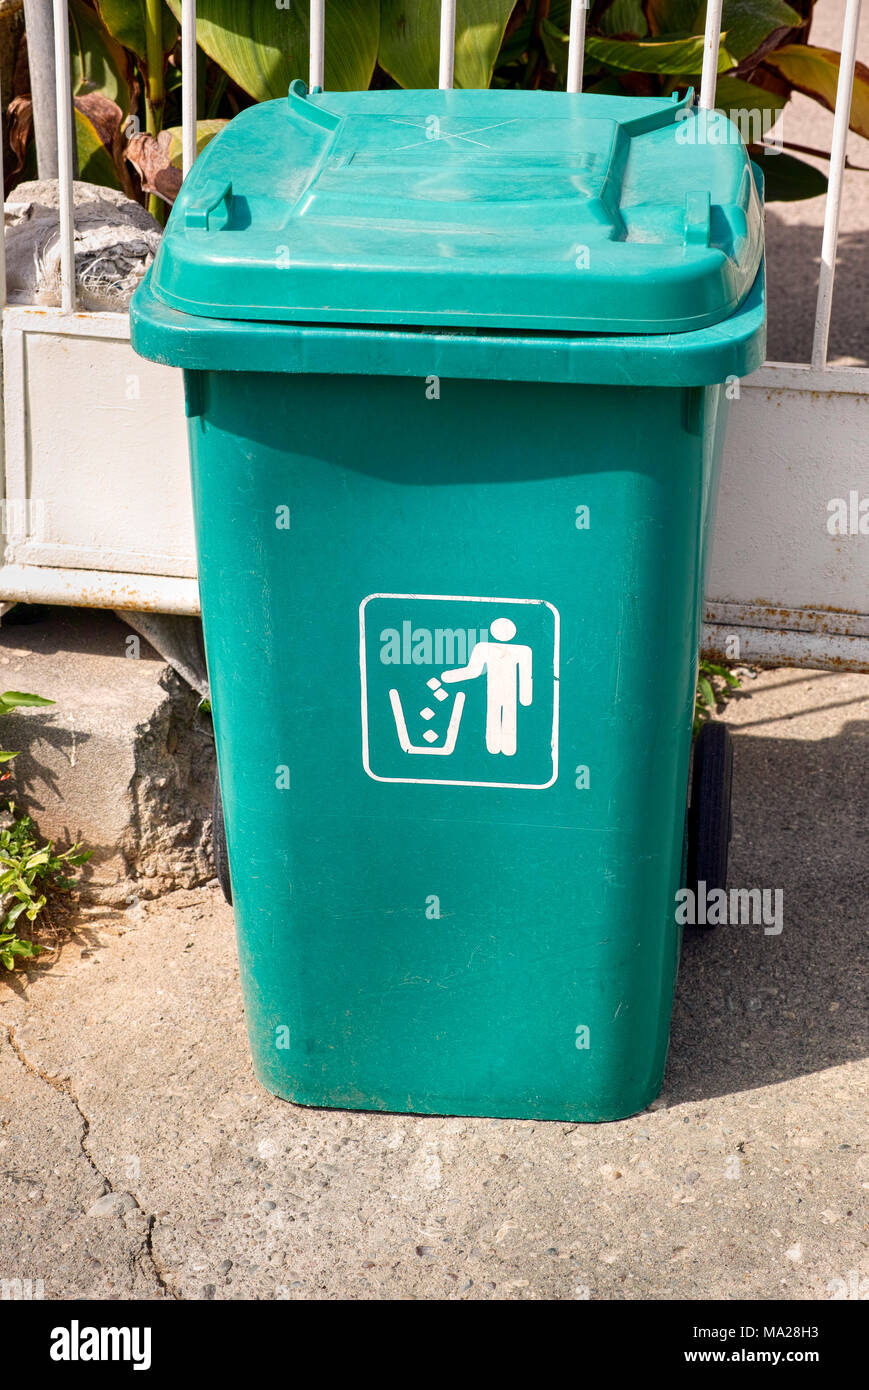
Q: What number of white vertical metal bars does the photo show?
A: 7